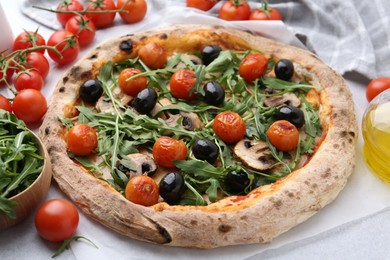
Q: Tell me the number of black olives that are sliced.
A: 0